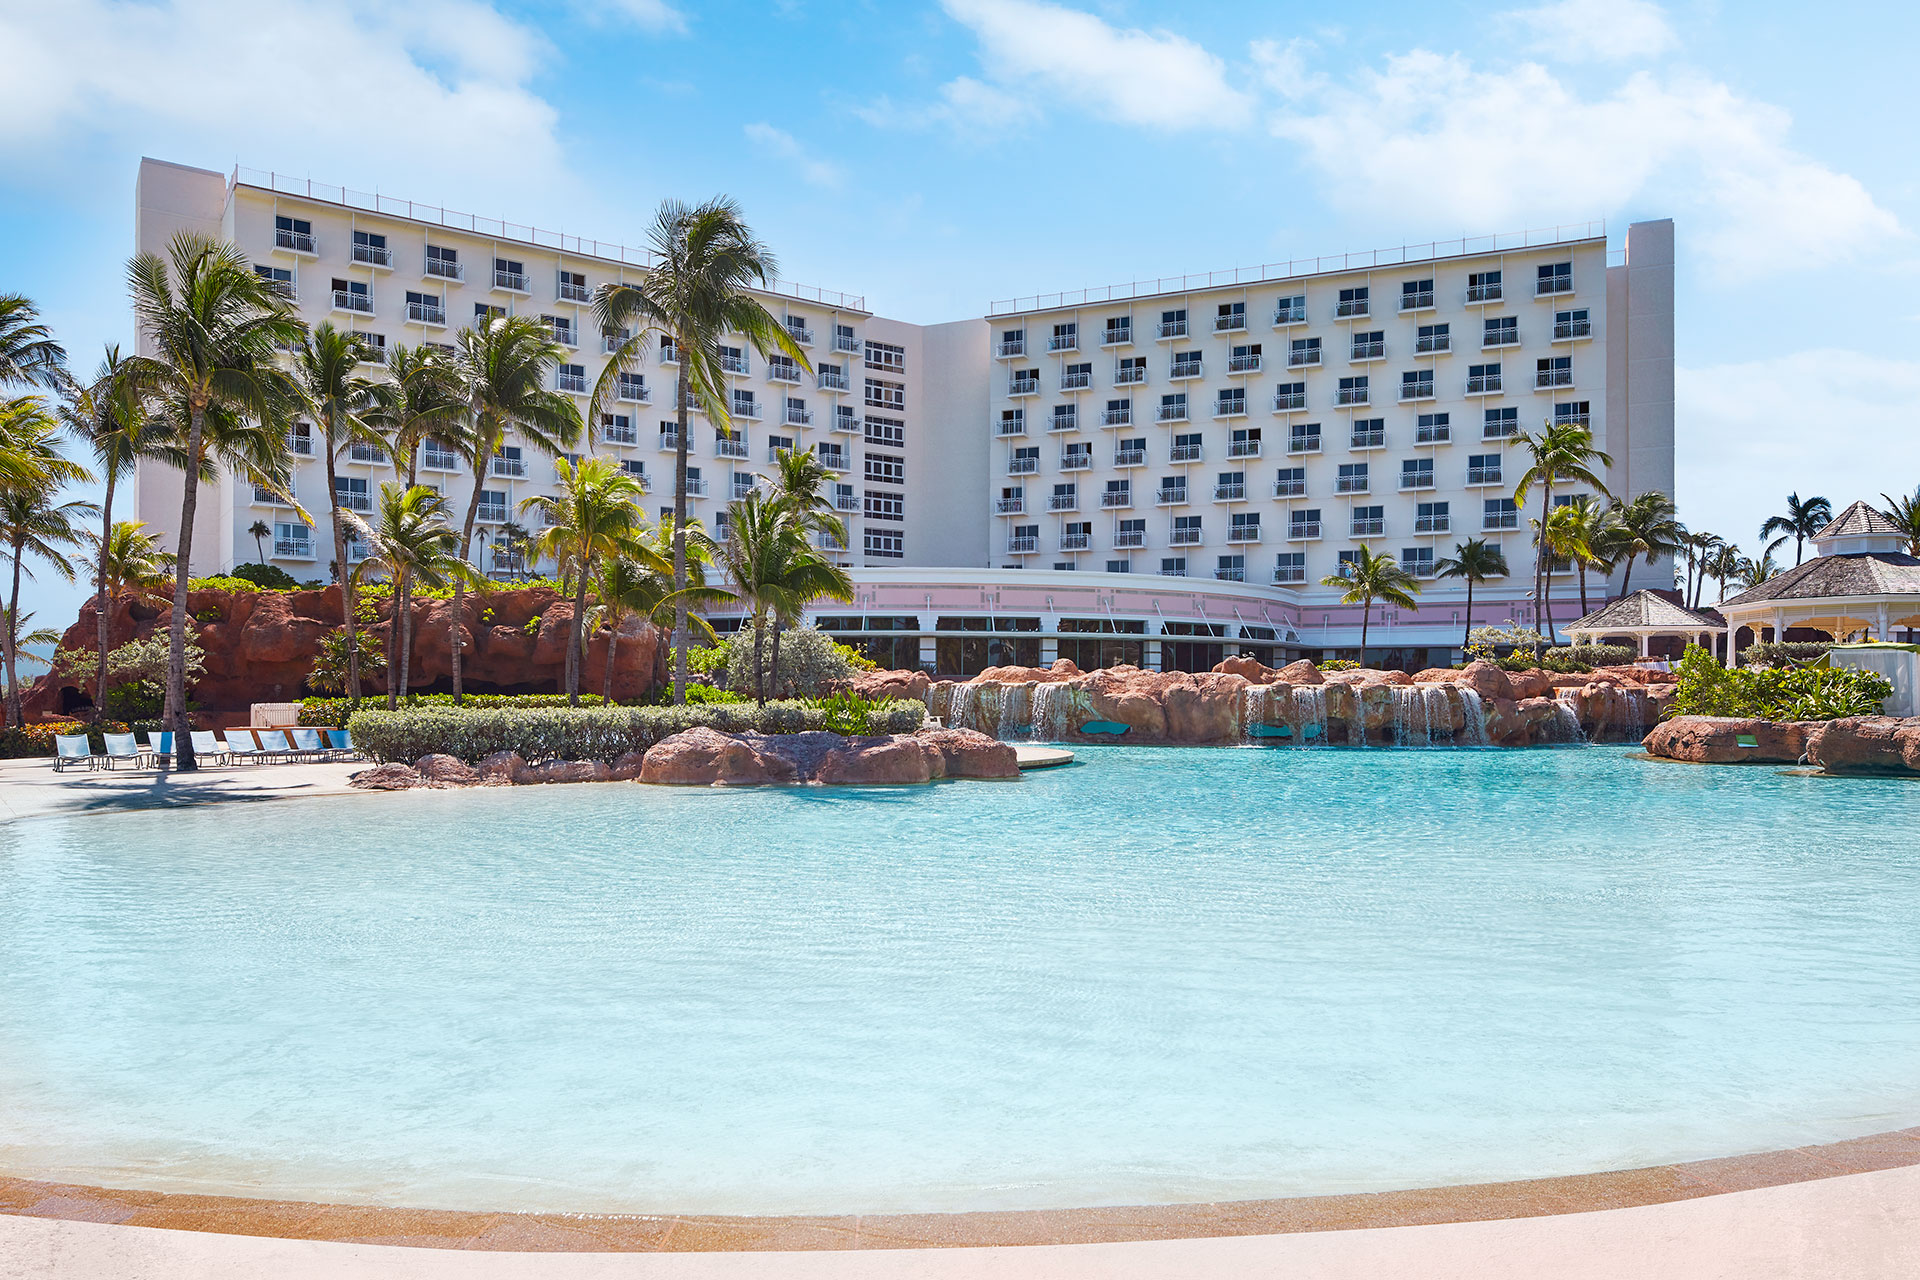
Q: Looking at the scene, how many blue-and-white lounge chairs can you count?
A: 8